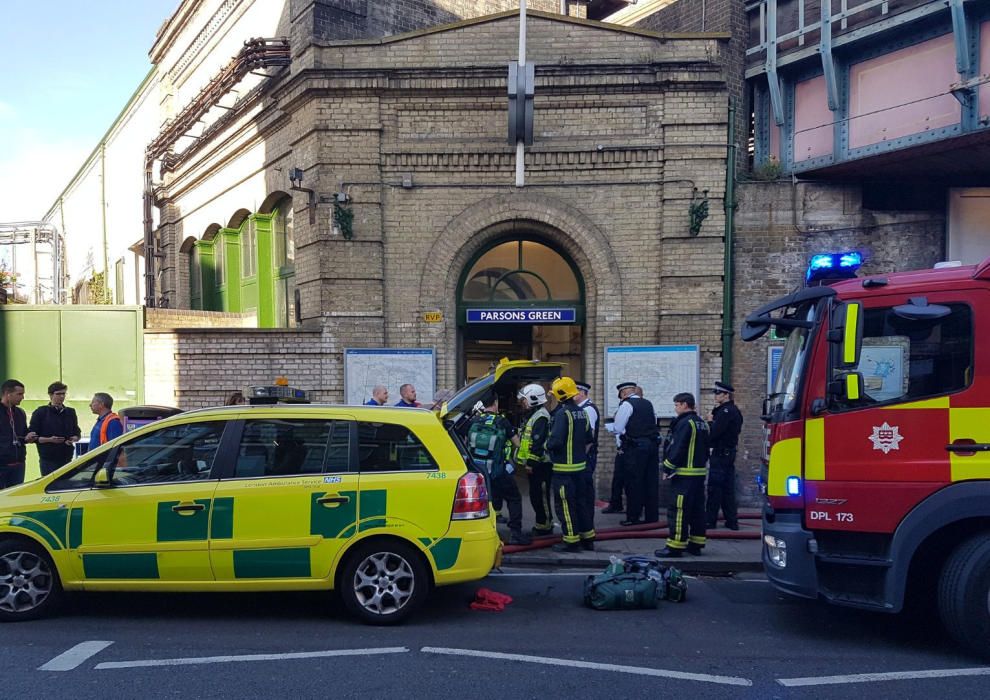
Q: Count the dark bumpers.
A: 1